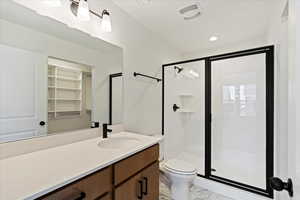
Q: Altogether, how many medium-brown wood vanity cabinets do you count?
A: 1